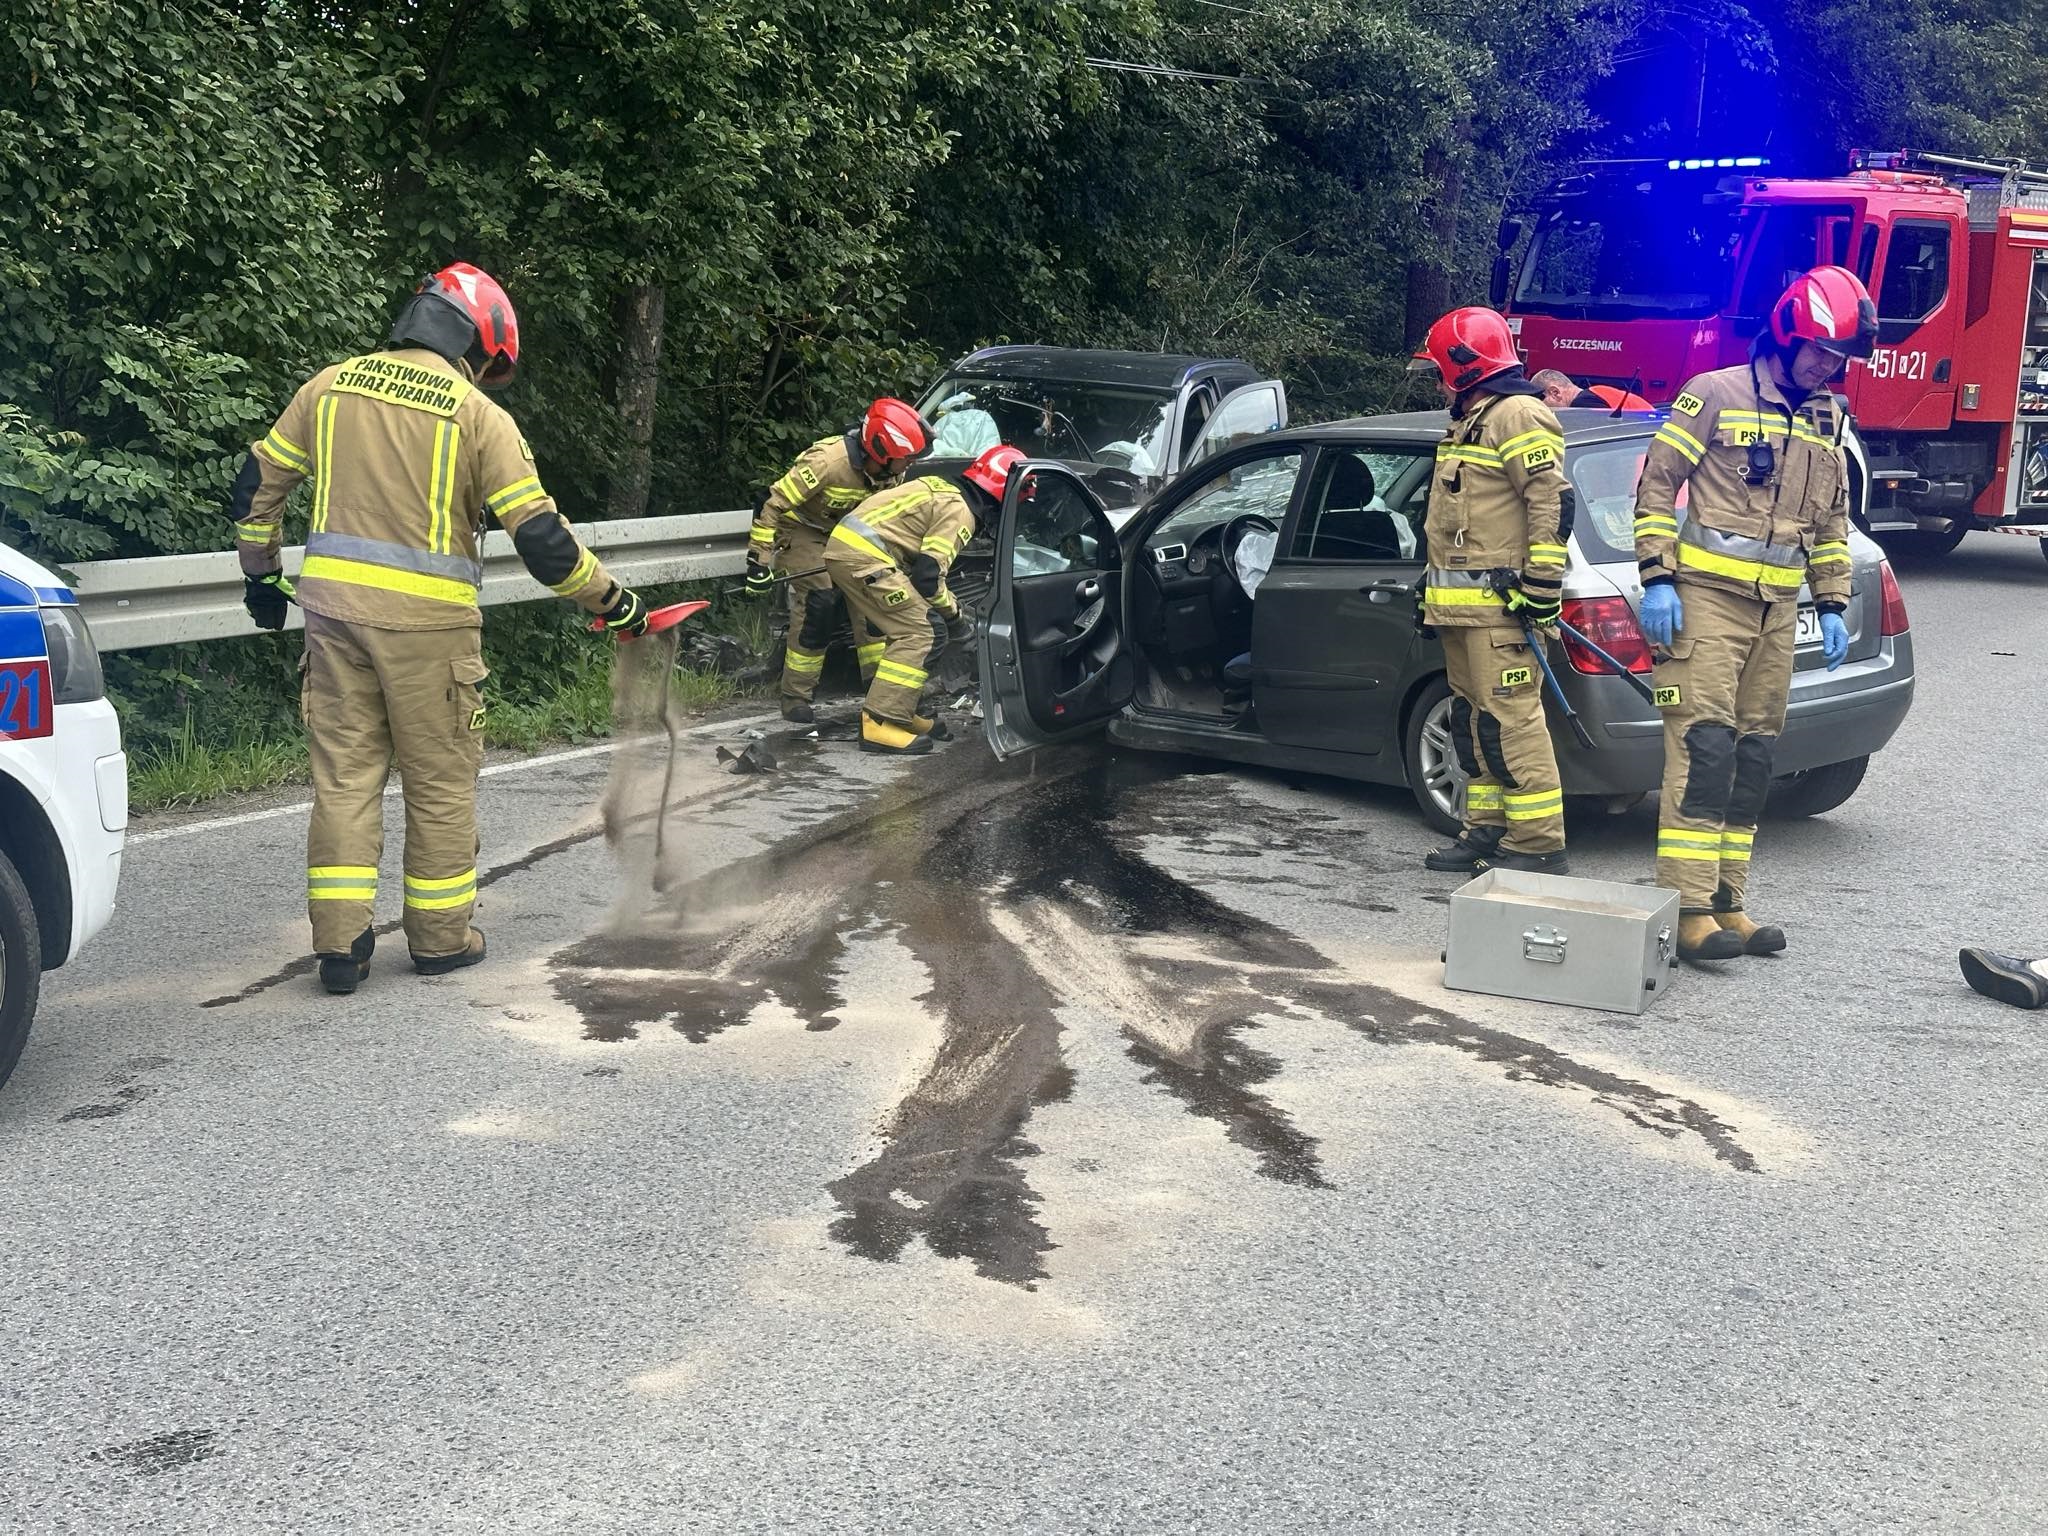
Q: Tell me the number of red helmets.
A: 5